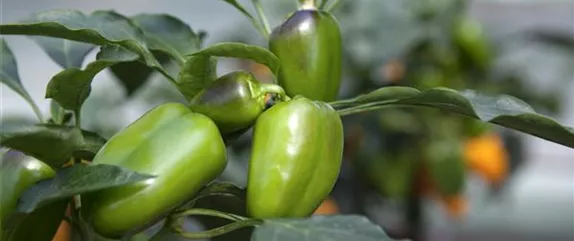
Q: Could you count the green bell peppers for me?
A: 5